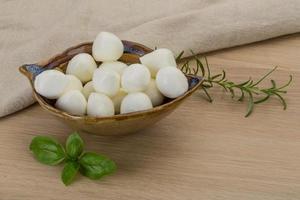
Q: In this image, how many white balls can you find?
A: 15